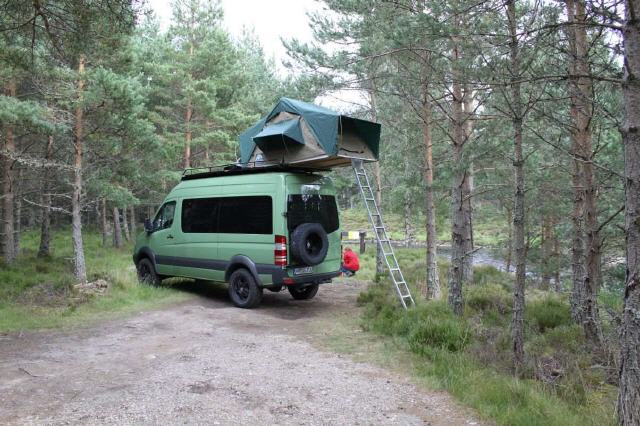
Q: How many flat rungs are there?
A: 10